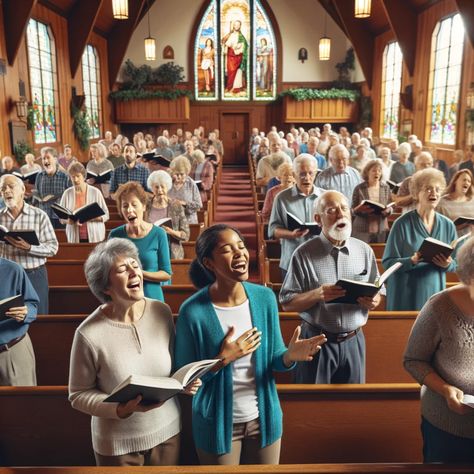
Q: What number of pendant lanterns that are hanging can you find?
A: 4